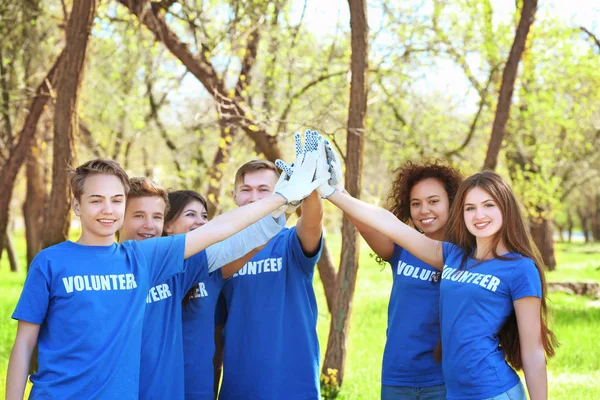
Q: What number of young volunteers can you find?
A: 6